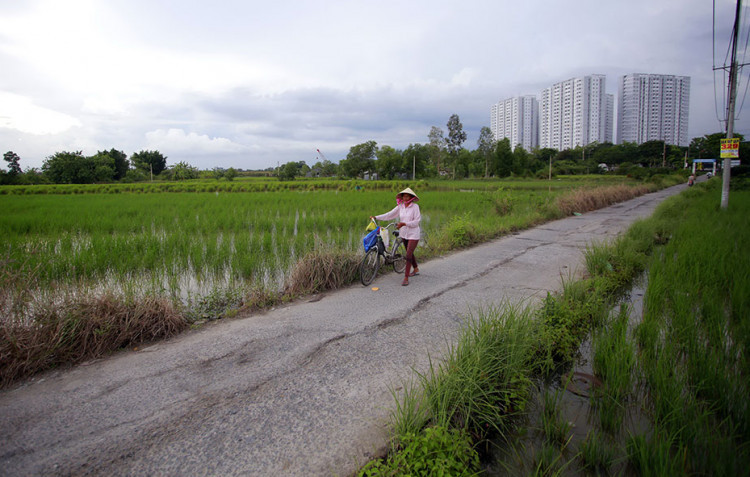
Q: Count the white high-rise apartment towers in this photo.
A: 3